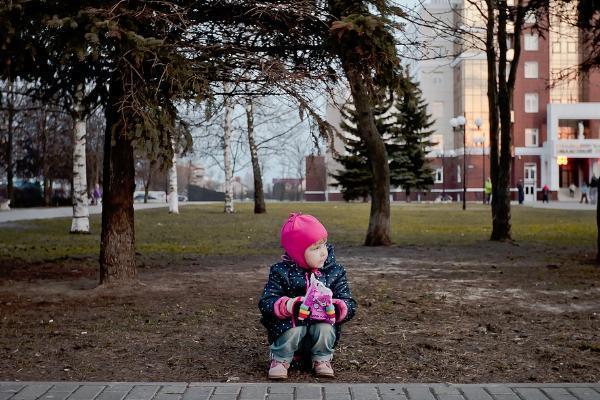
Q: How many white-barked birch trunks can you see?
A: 3